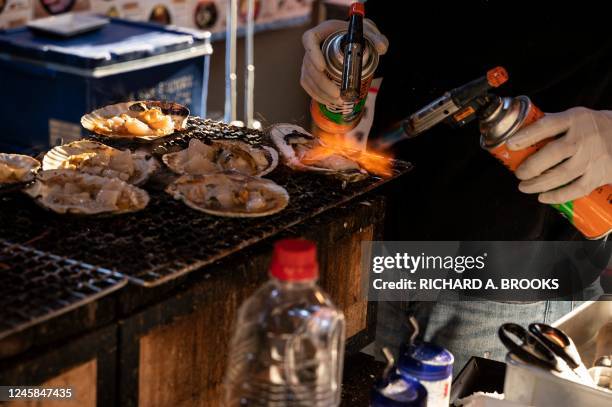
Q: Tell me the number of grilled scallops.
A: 7